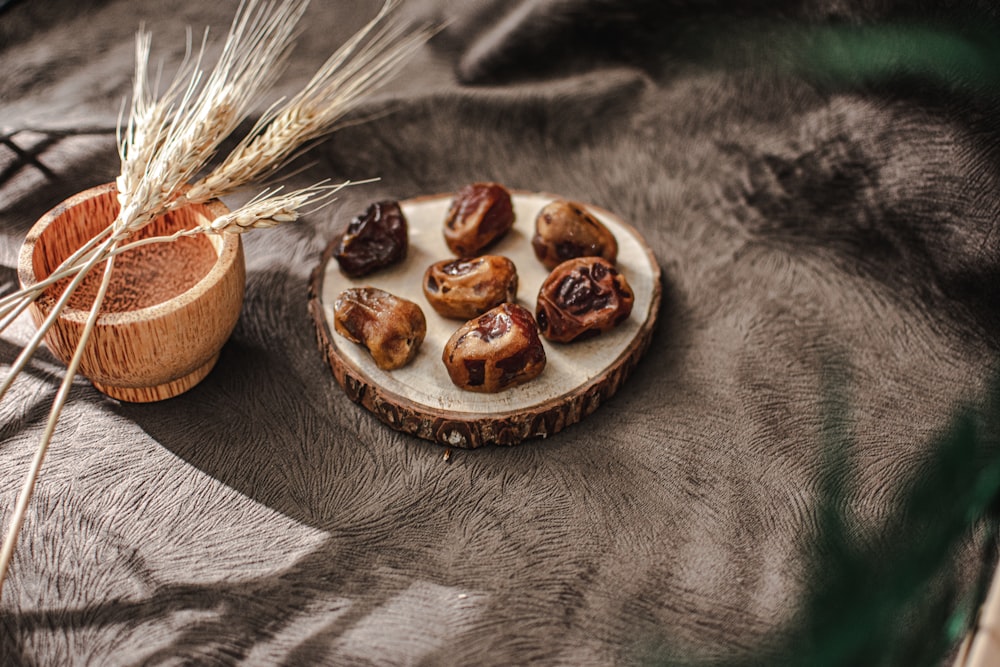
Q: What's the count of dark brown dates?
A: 1